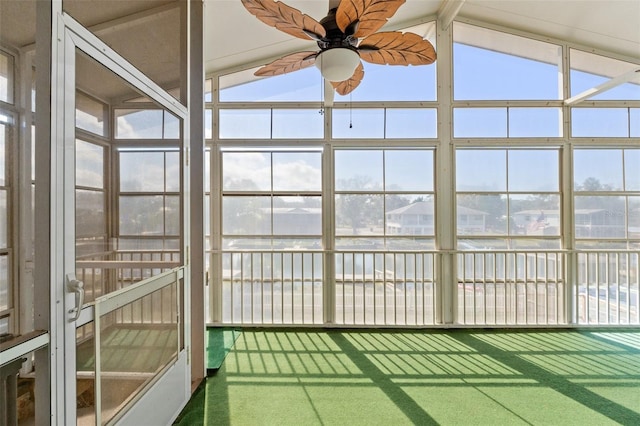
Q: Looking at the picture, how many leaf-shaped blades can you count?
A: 5